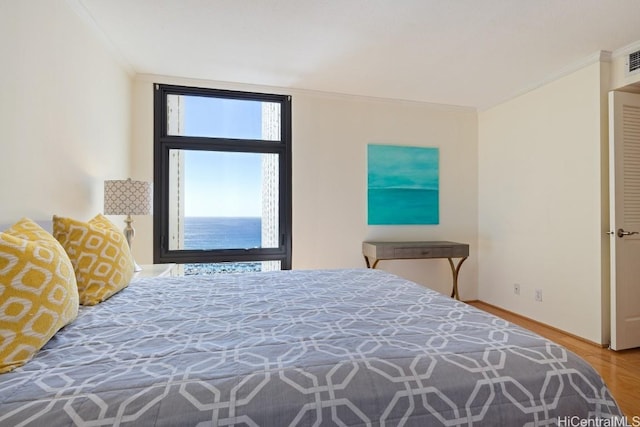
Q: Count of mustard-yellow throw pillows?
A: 2